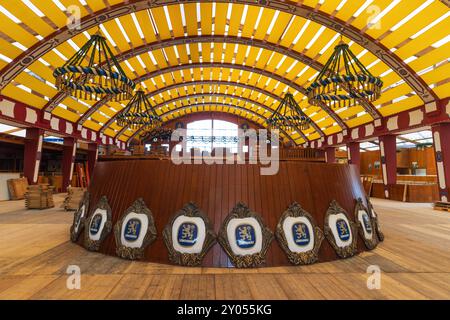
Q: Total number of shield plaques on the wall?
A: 9